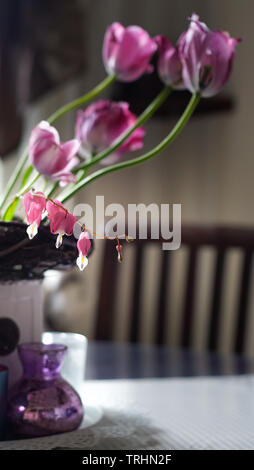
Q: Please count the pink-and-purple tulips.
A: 5